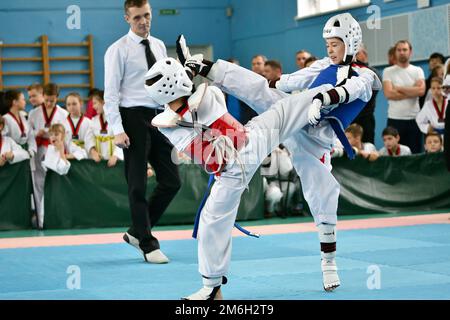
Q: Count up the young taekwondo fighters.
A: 2